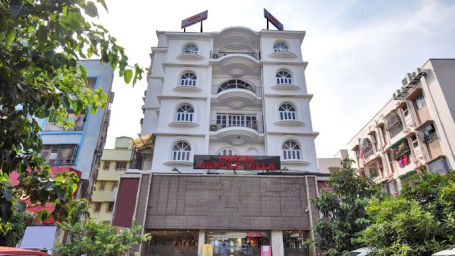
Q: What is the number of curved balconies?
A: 3